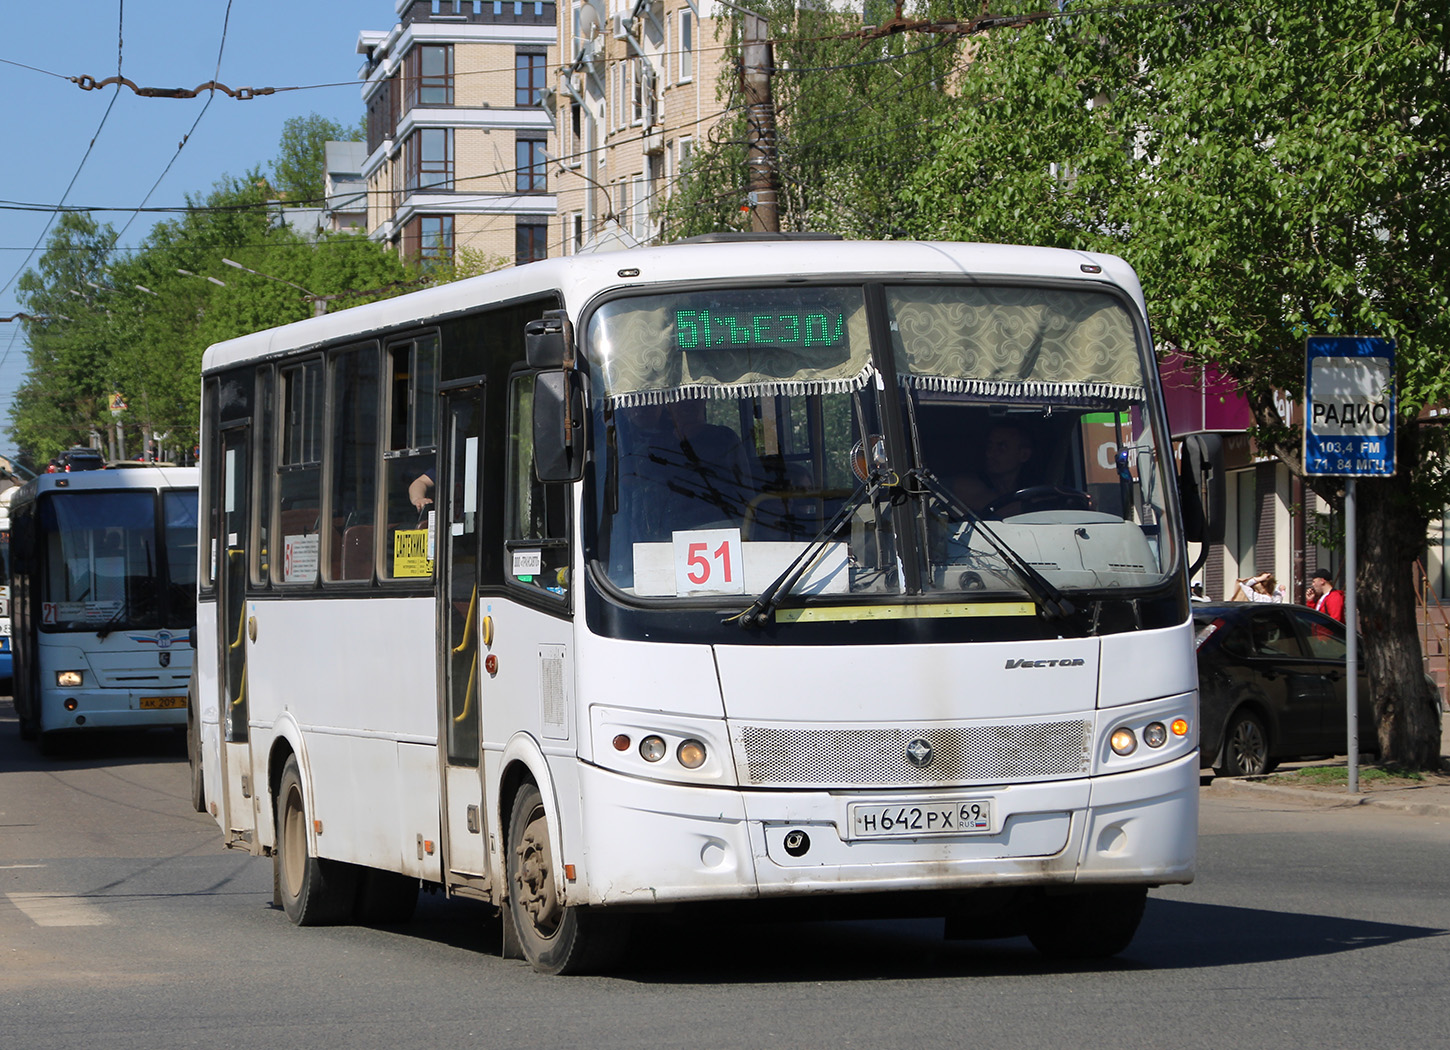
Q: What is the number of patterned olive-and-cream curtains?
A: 2